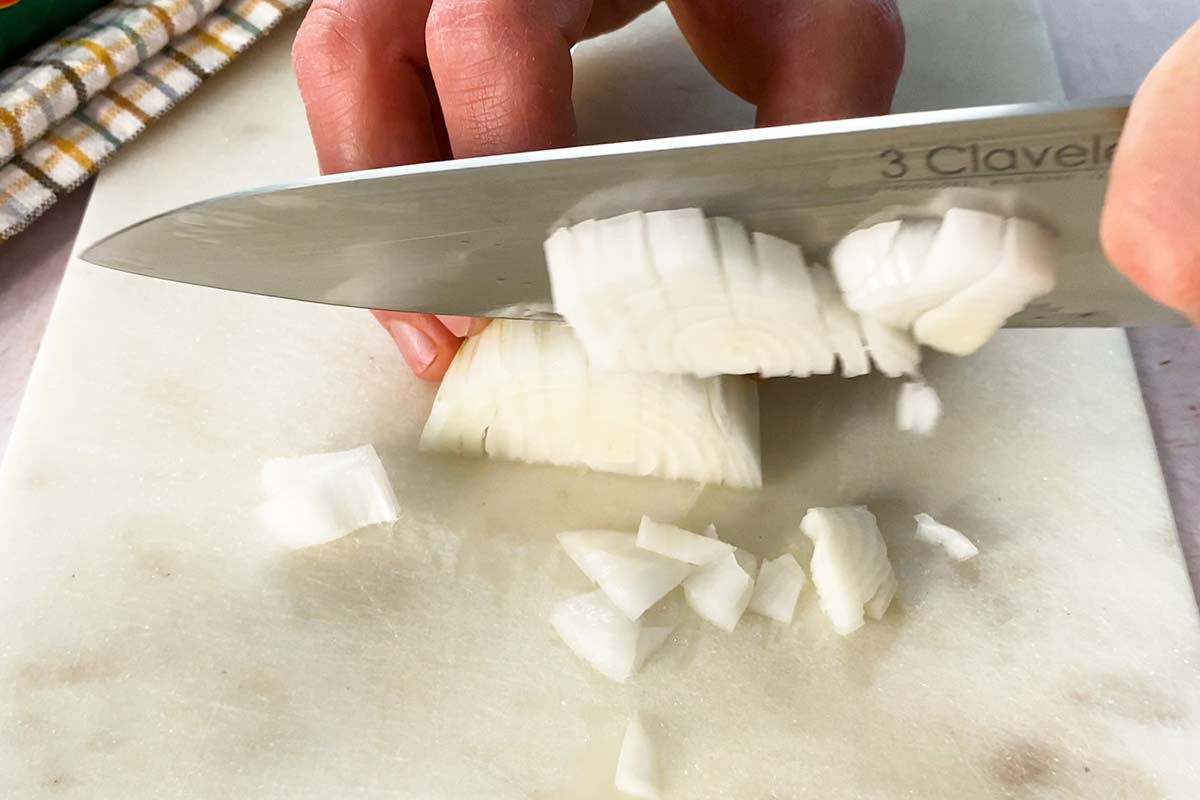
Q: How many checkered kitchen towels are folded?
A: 1